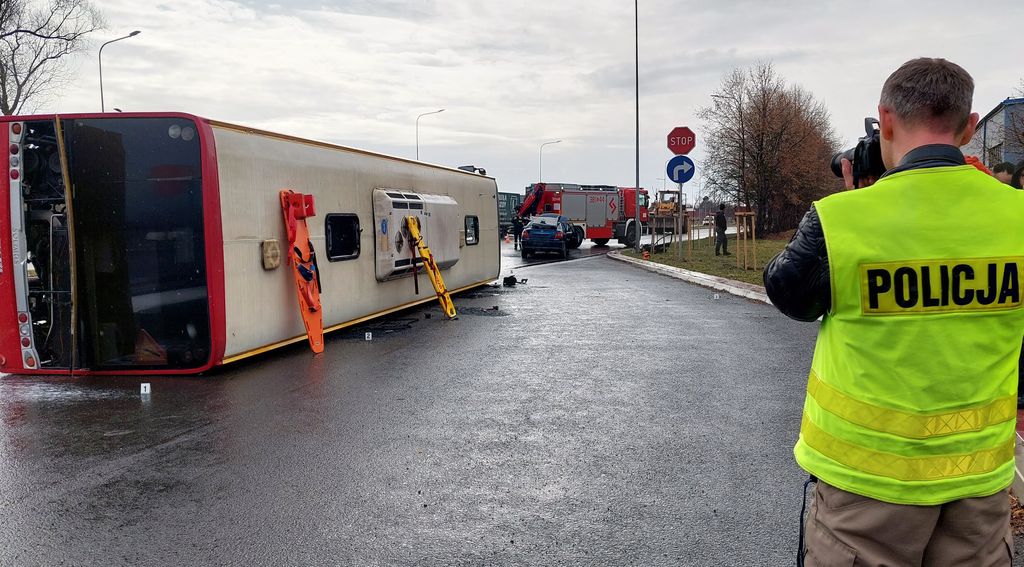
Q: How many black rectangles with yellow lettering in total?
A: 0